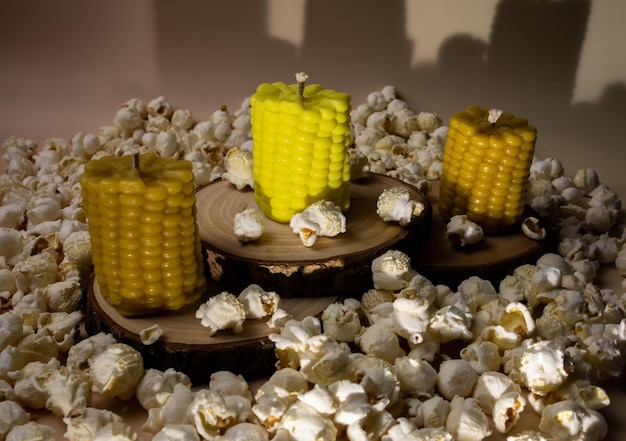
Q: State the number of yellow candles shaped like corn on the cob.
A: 3